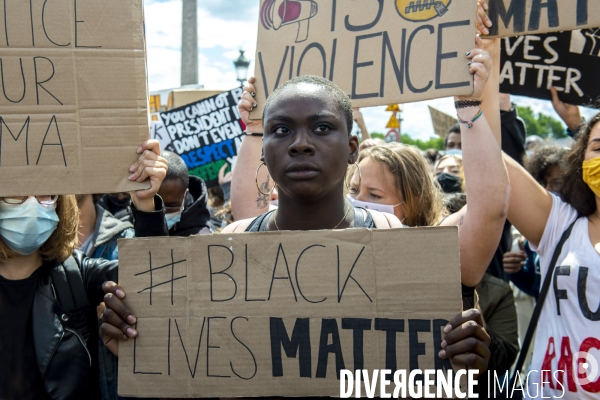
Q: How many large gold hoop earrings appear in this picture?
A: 2